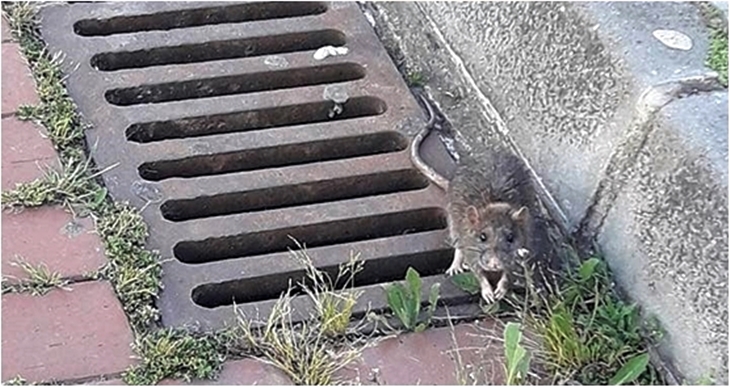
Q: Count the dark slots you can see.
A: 8